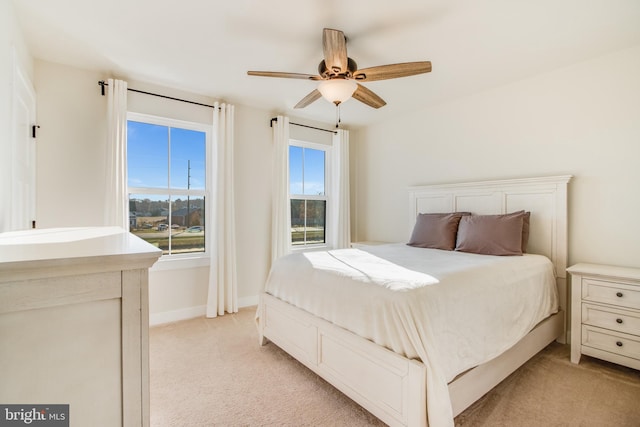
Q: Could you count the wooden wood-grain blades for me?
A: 5